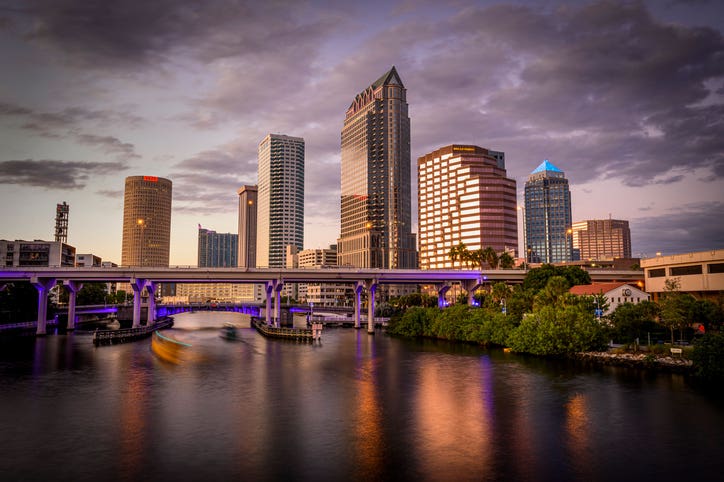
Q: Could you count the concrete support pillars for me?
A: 10